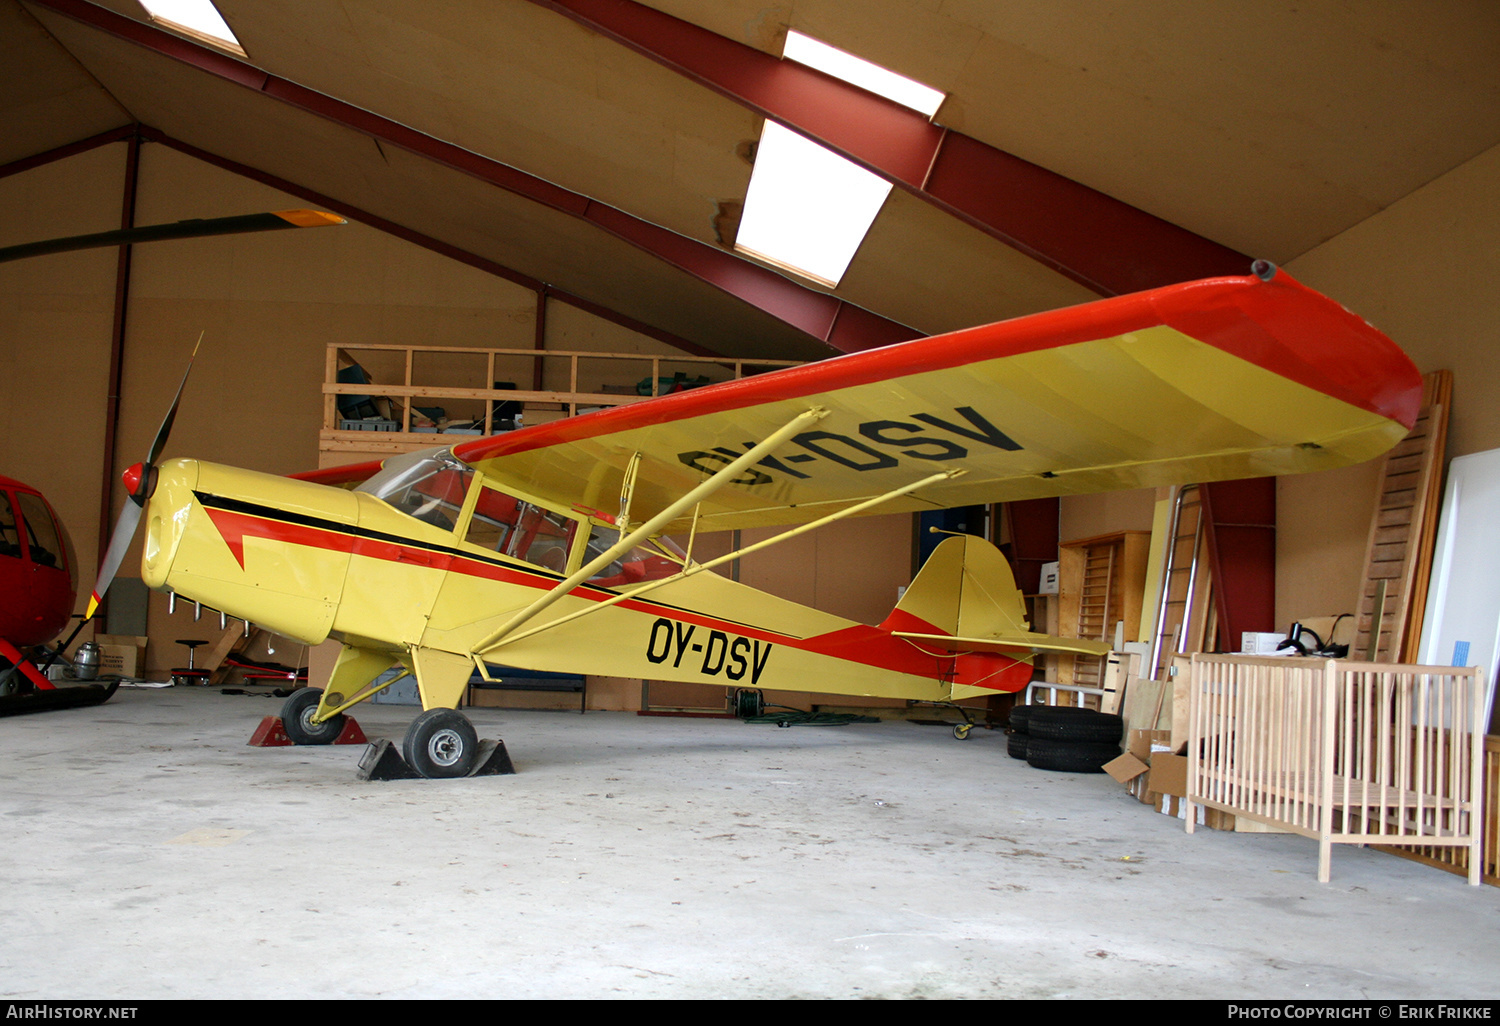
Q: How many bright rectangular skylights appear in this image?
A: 3